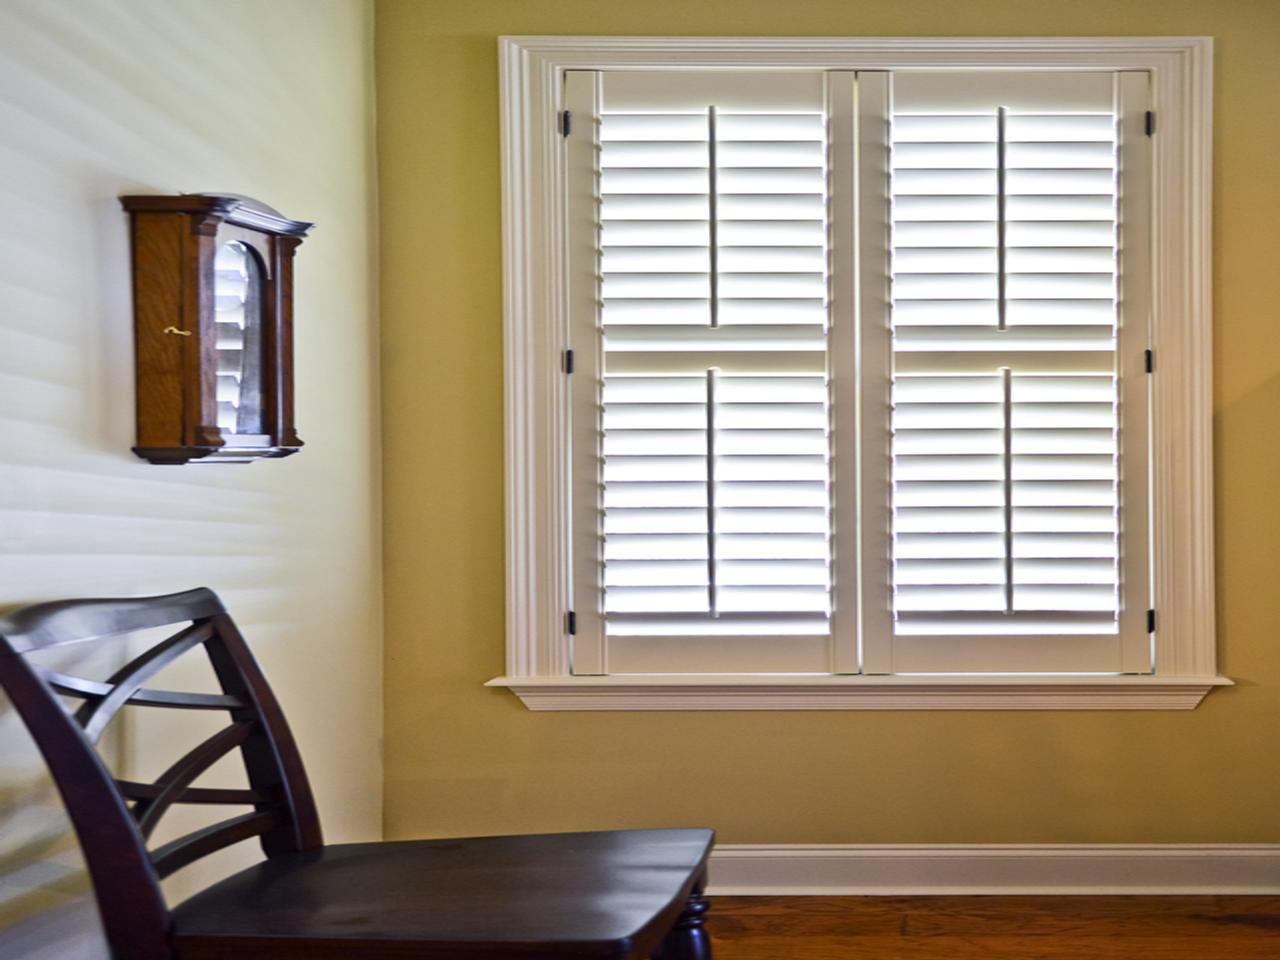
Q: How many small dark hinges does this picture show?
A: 6